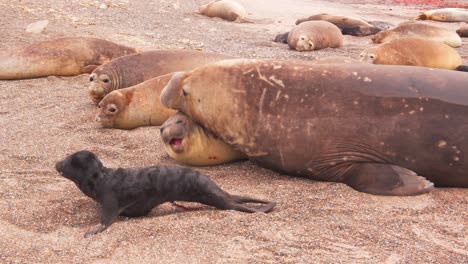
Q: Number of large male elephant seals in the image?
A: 1